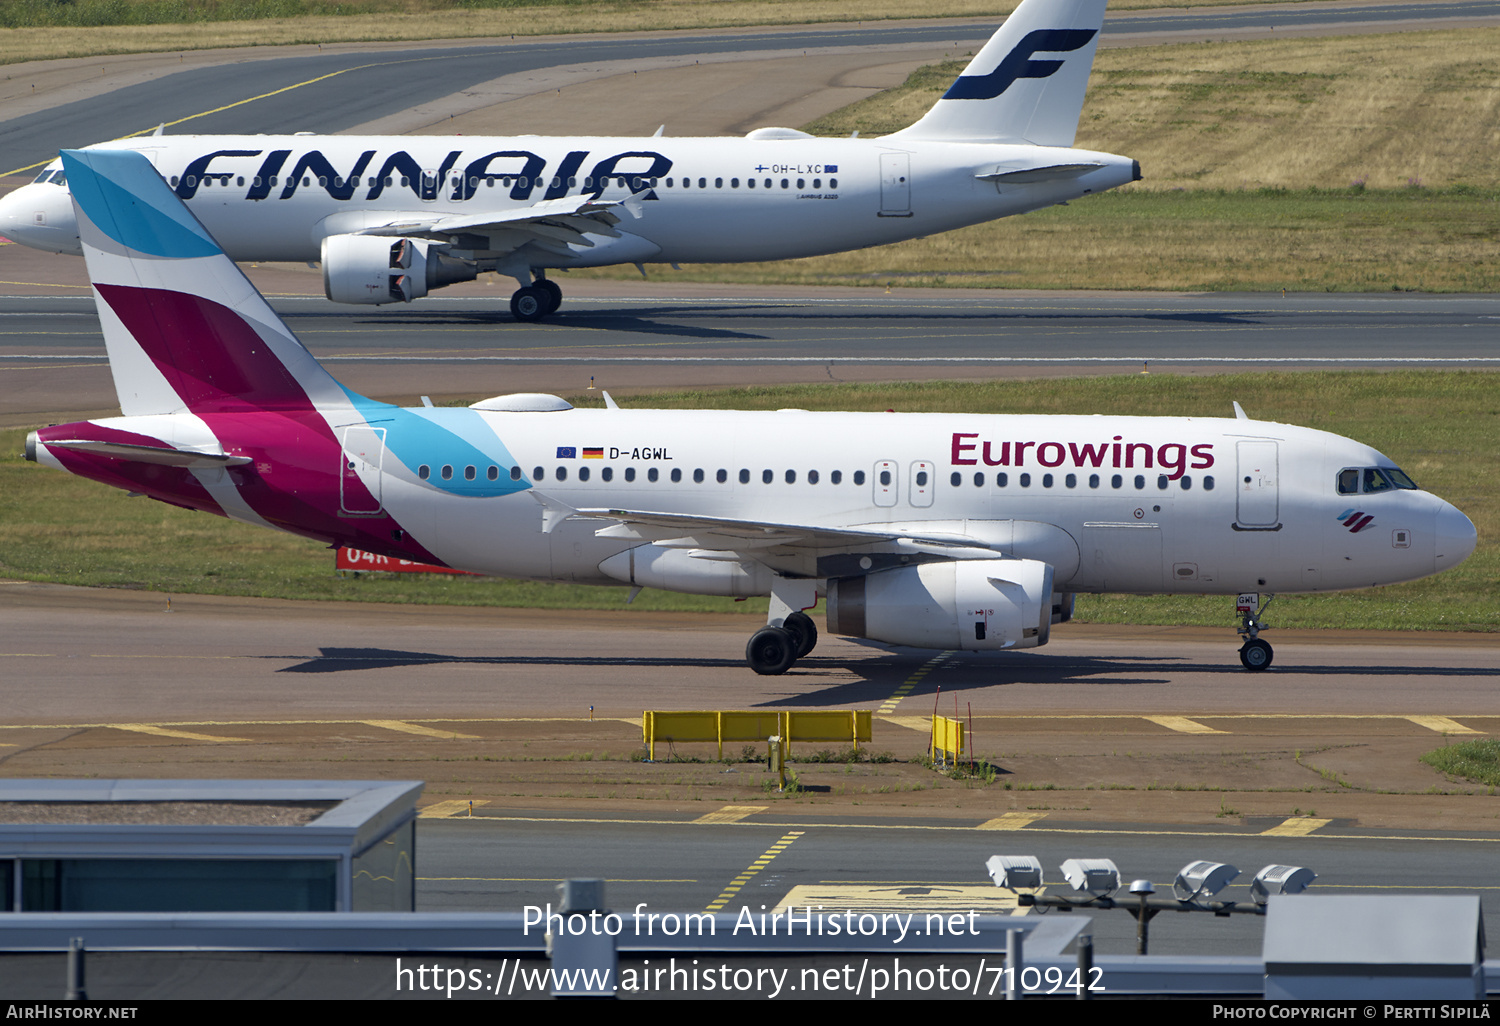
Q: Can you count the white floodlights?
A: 4